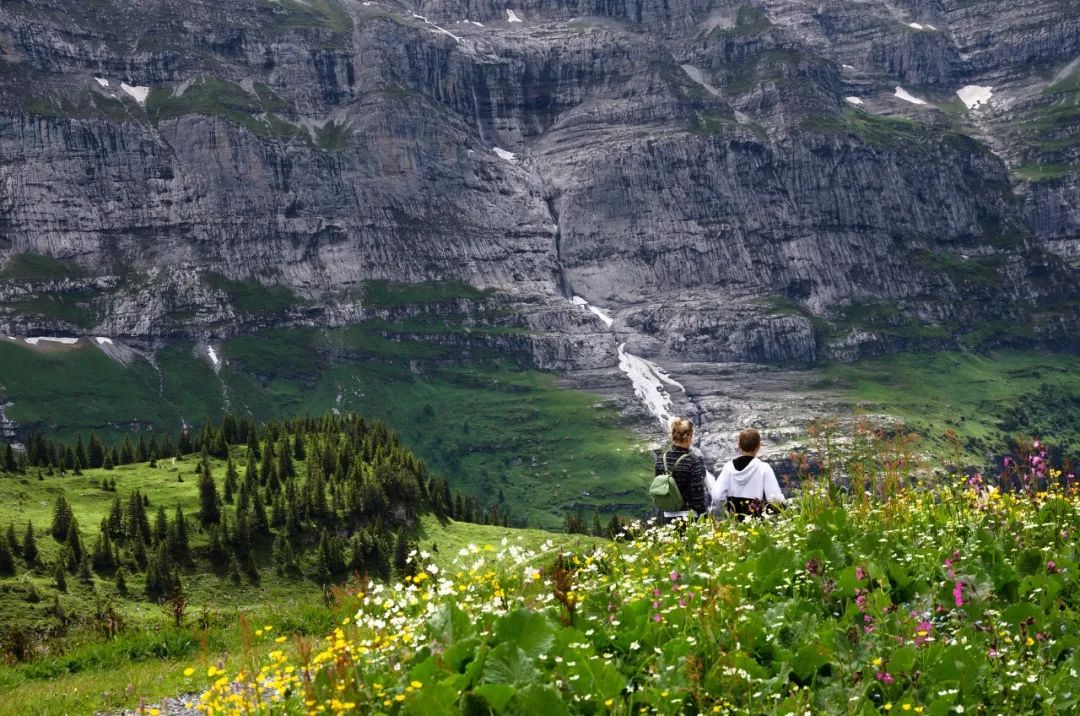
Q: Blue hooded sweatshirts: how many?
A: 0